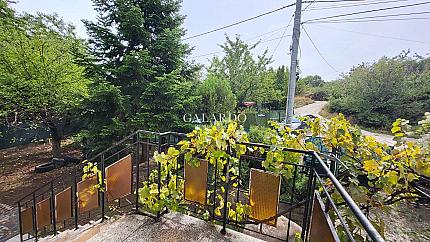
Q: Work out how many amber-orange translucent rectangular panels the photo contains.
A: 8